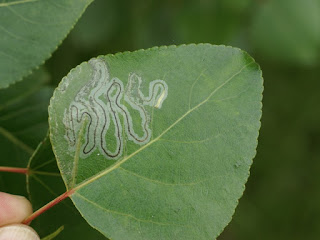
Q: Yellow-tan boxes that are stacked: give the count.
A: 0